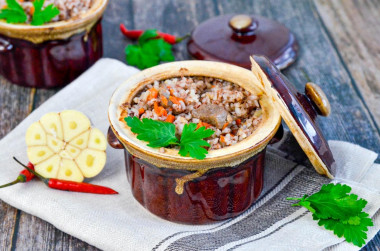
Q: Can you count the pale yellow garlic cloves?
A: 12